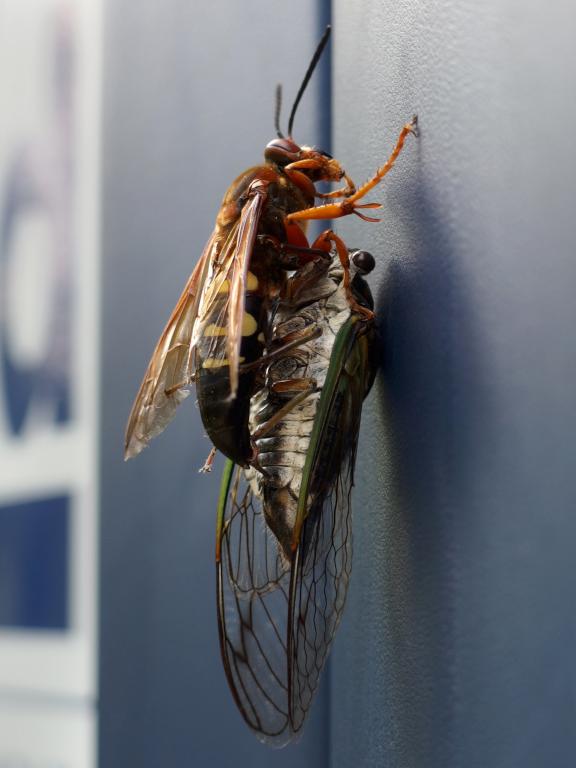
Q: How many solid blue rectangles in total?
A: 1